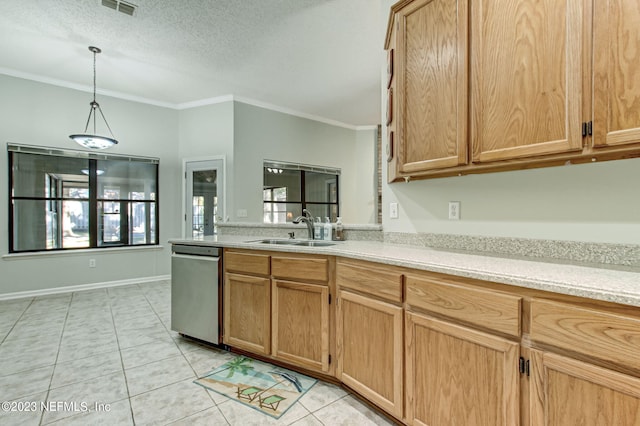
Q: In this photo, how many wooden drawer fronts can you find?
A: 5